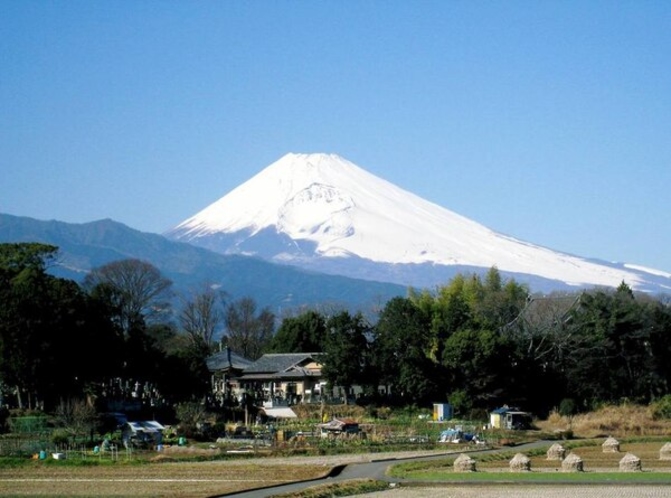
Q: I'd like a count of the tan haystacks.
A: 7